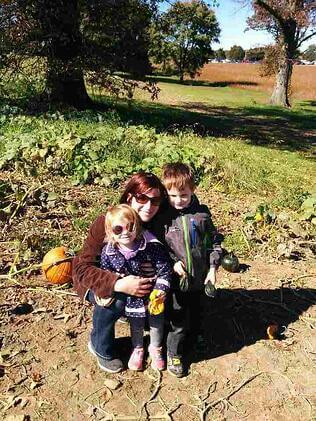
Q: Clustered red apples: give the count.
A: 0